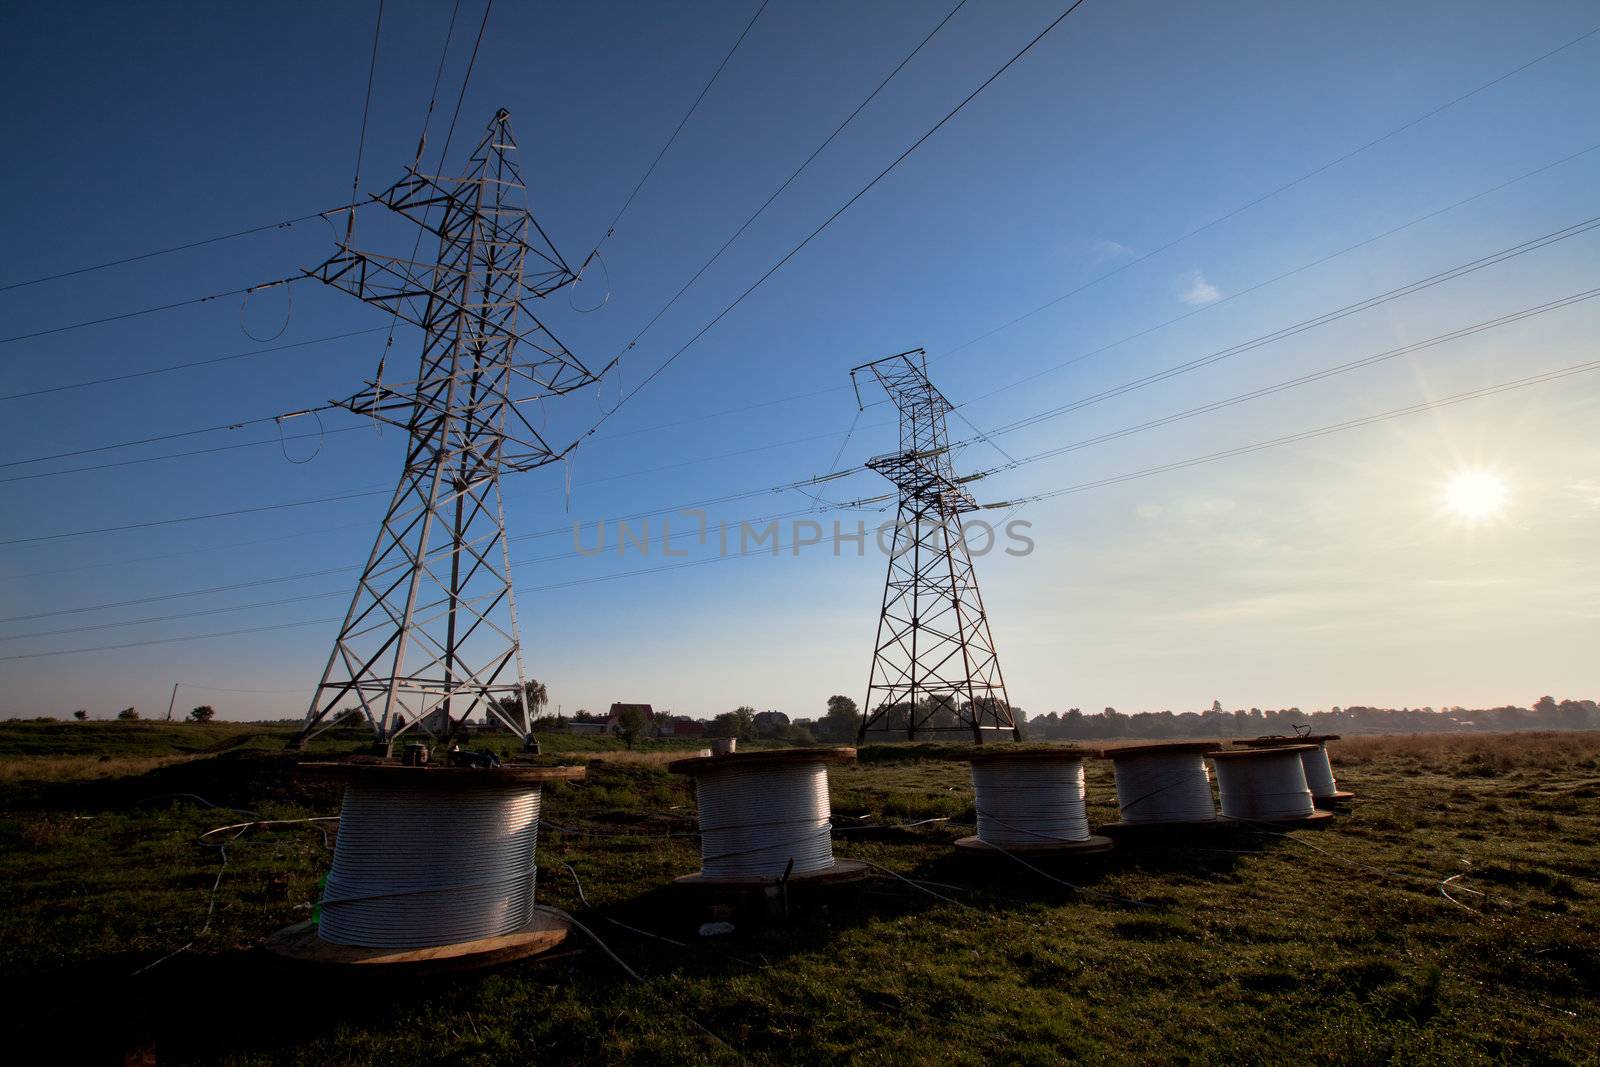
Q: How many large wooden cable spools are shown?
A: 6